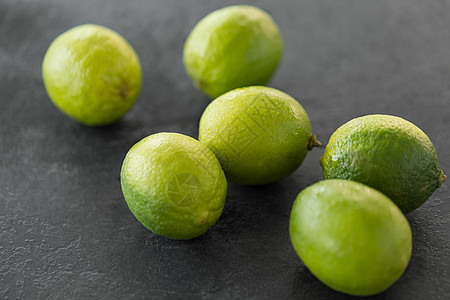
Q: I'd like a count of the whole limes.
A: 6